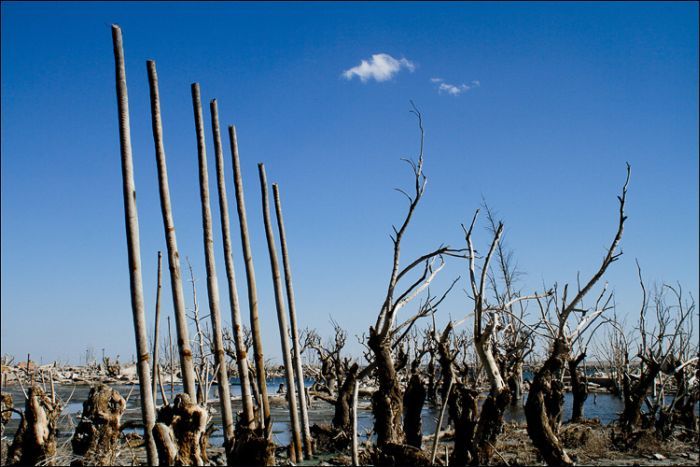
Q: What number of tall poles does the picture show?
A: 7